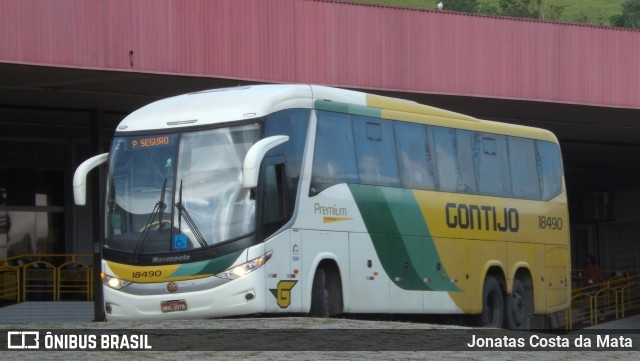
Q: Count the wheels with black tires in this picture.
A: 3